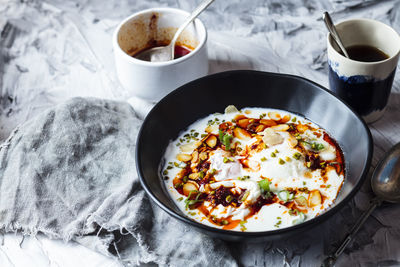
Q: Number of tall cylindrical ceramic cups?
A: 1